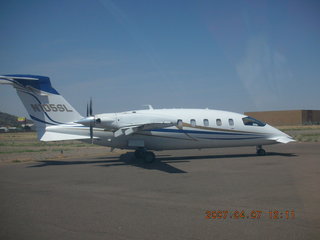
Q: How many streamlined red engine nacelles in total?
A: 0